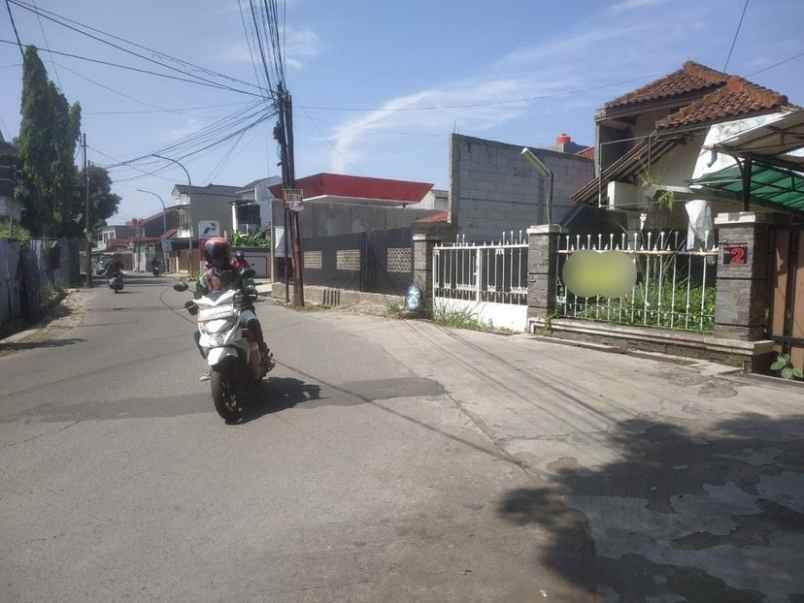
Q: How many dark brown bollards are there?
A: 0